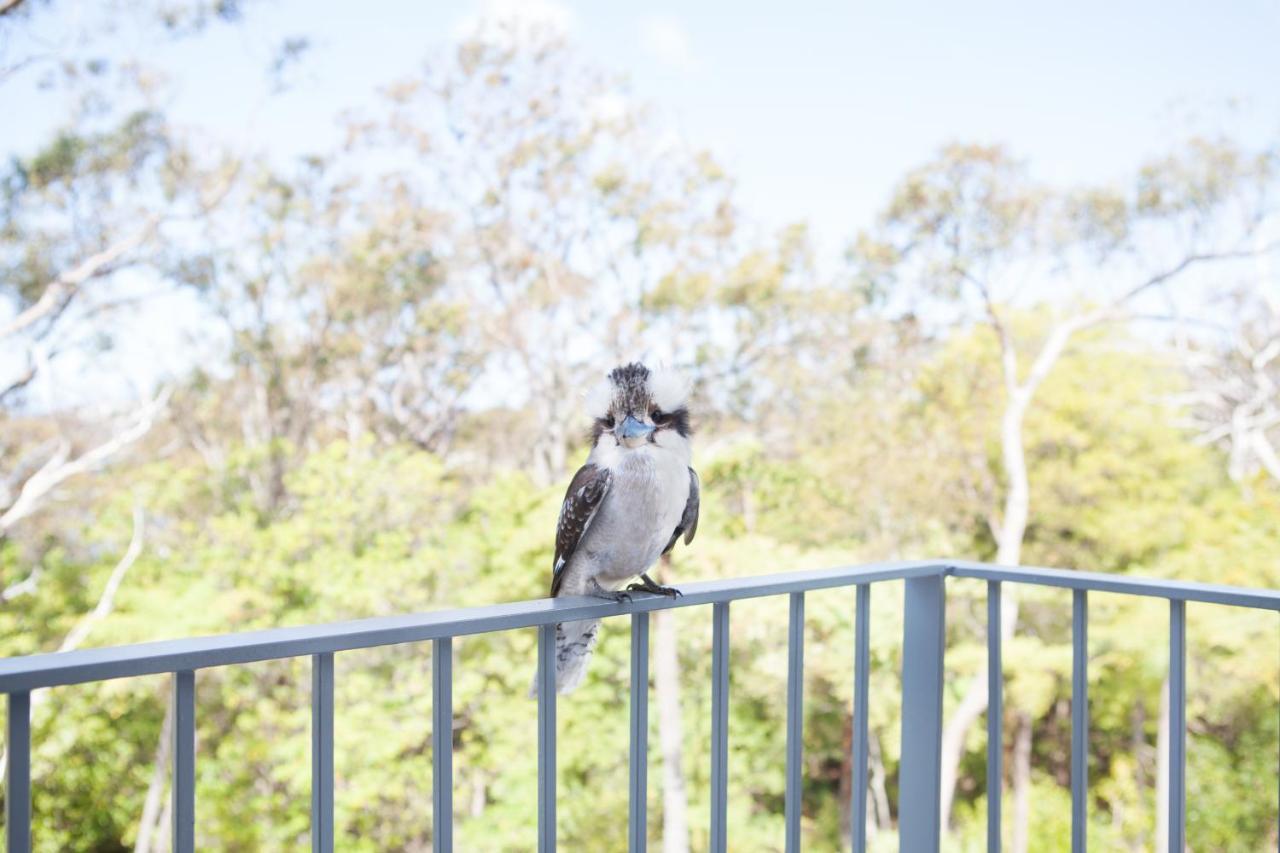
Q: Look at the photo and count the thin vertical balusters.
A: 12